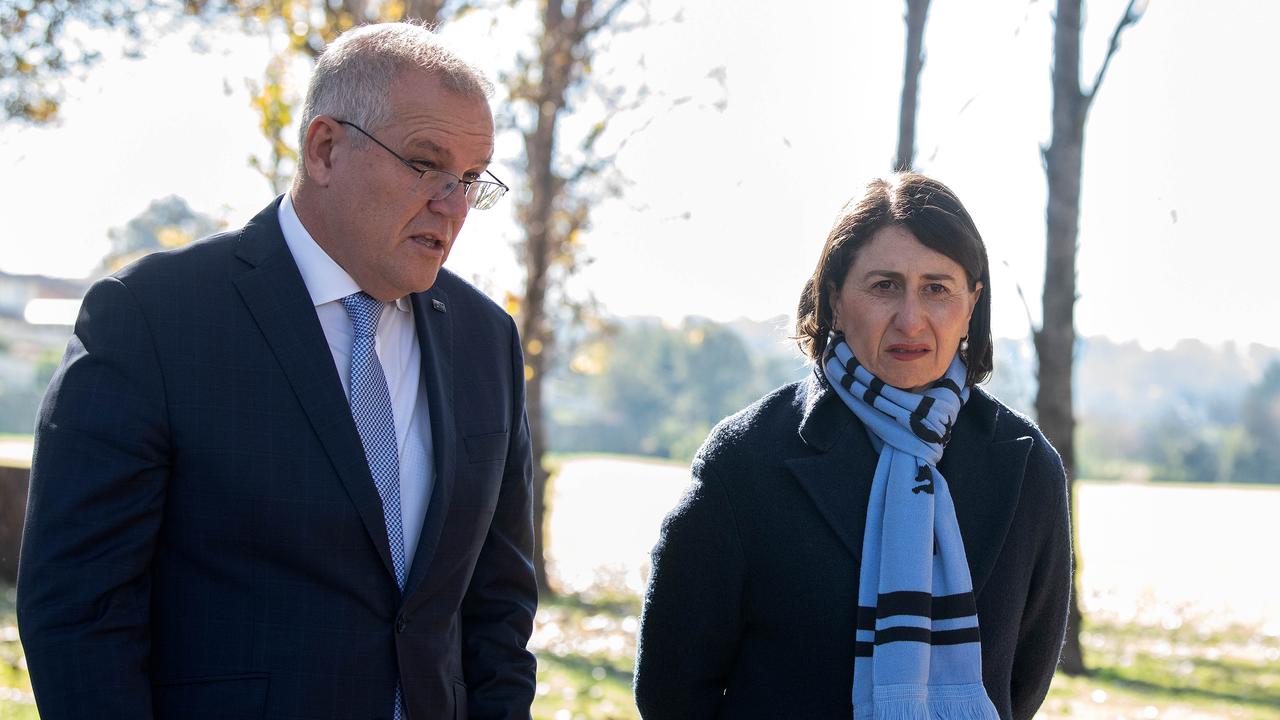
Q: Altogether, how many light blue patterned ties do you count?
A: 1